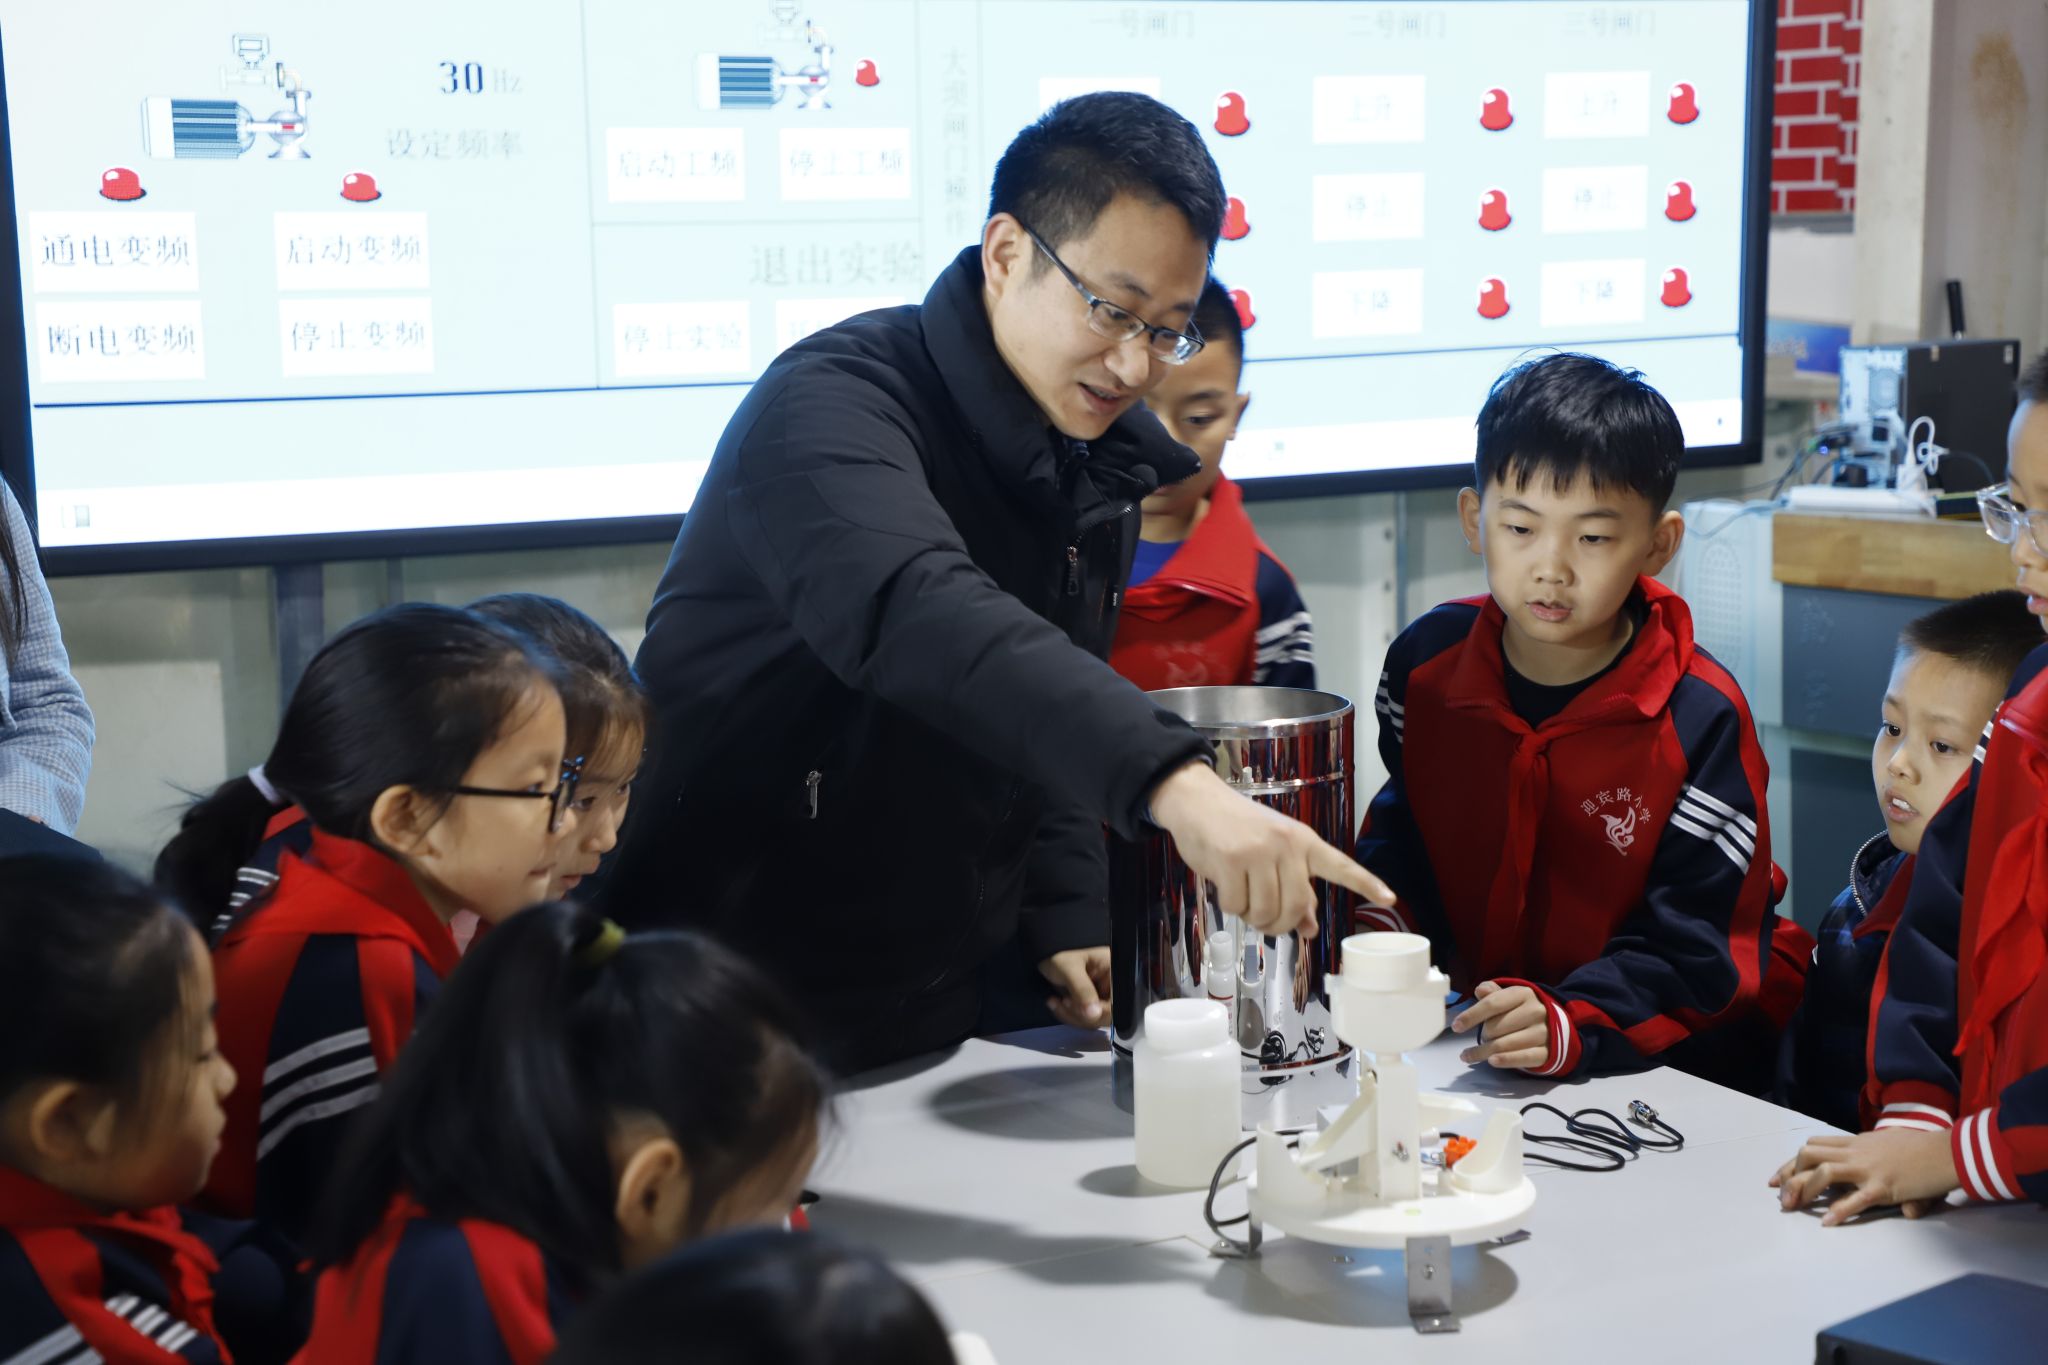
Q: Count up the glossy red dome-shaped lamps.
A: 12